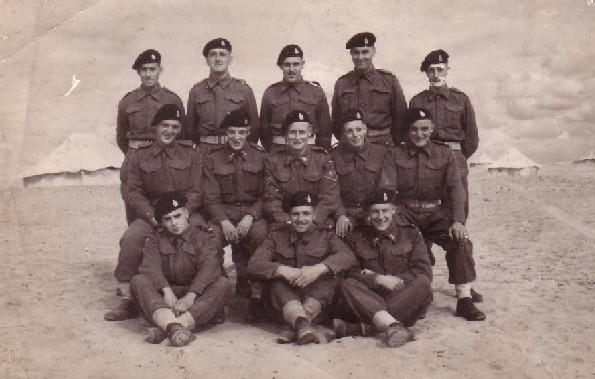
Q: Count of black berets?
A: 13